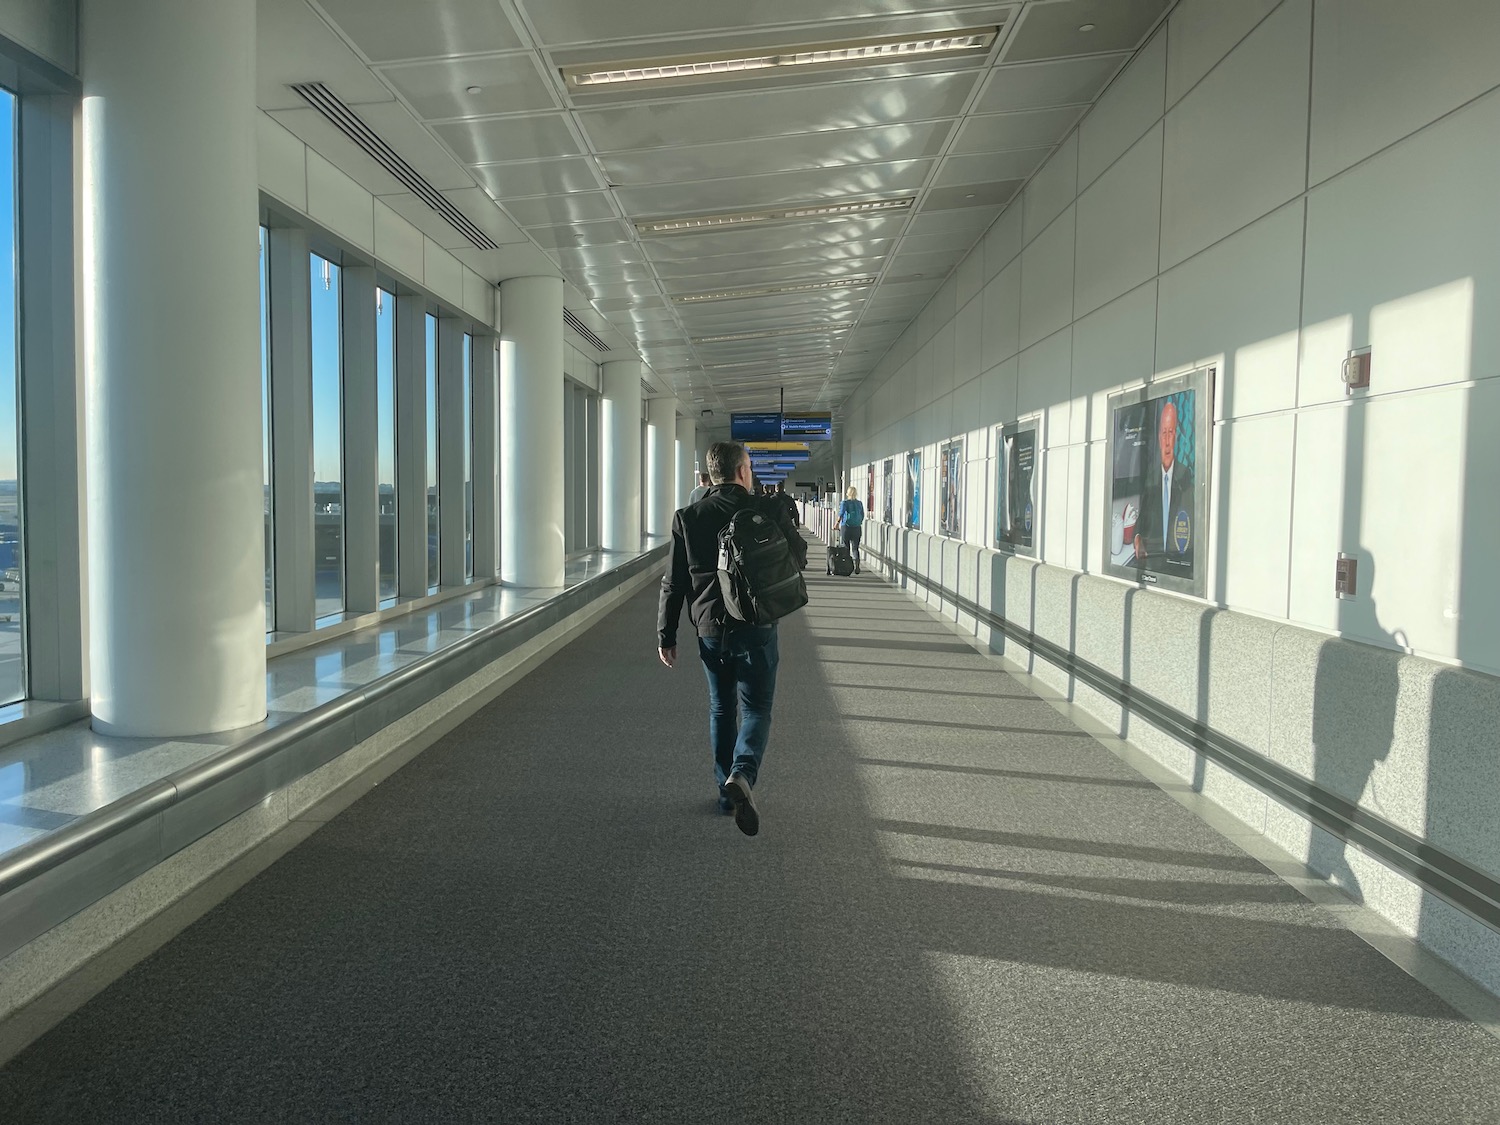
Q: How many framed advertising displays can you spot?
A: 6